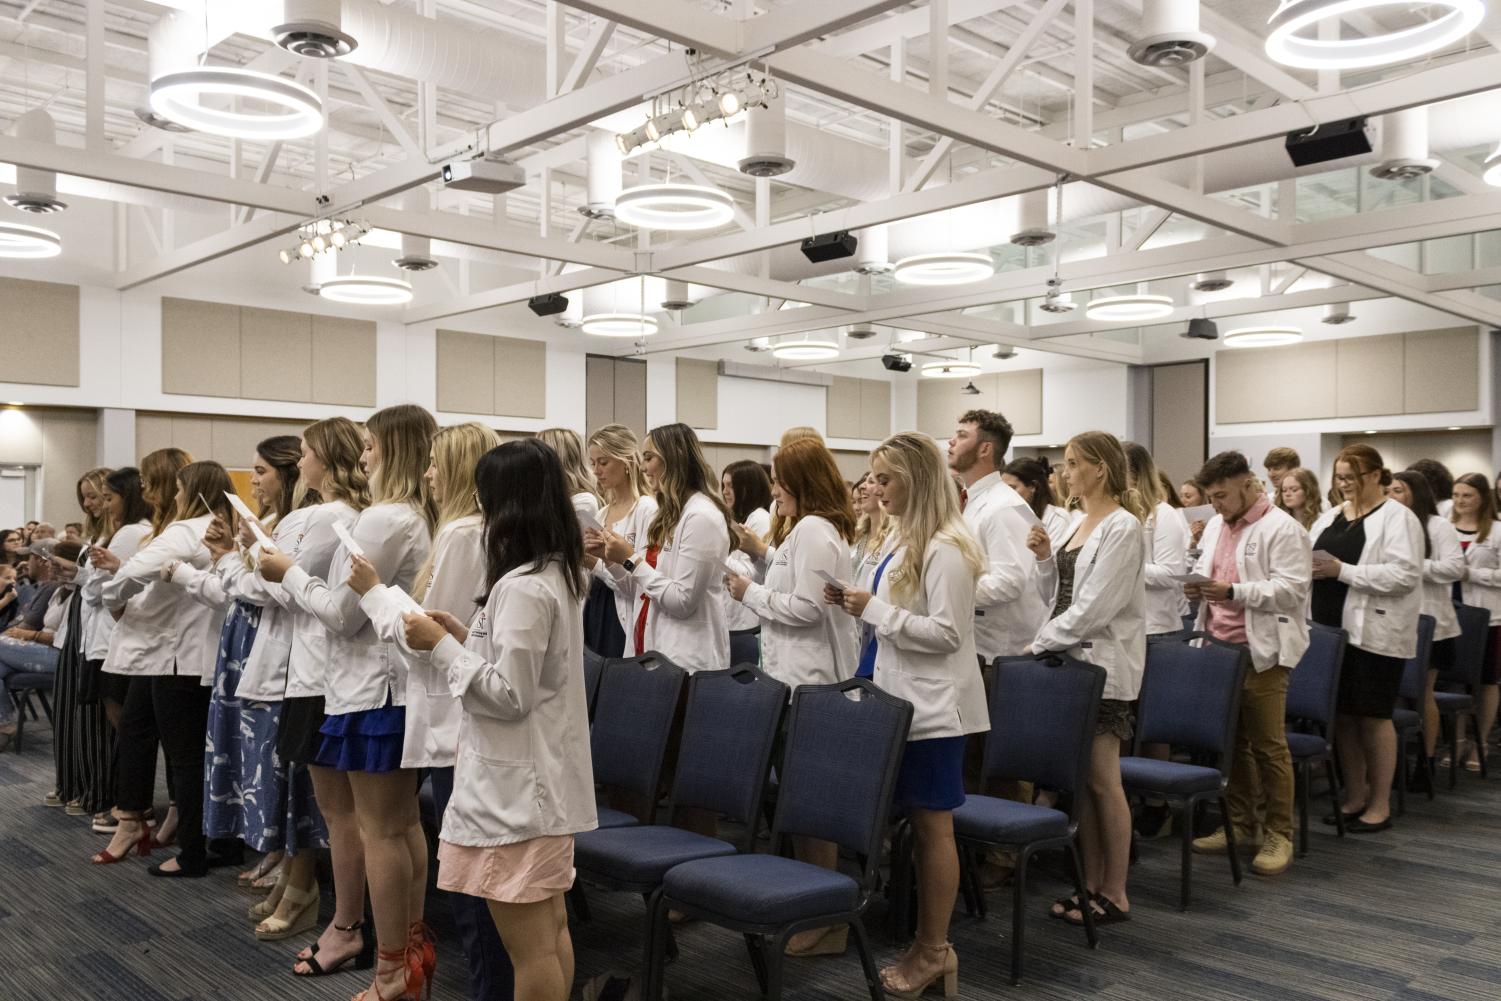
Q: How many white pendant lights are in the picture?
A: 12